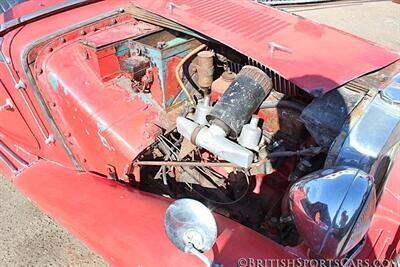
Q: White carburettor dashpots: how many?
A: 2